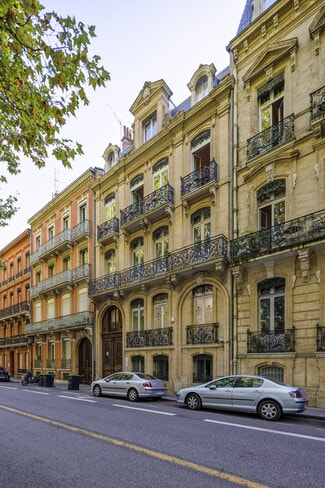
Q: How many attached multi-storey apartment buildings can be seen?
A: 4